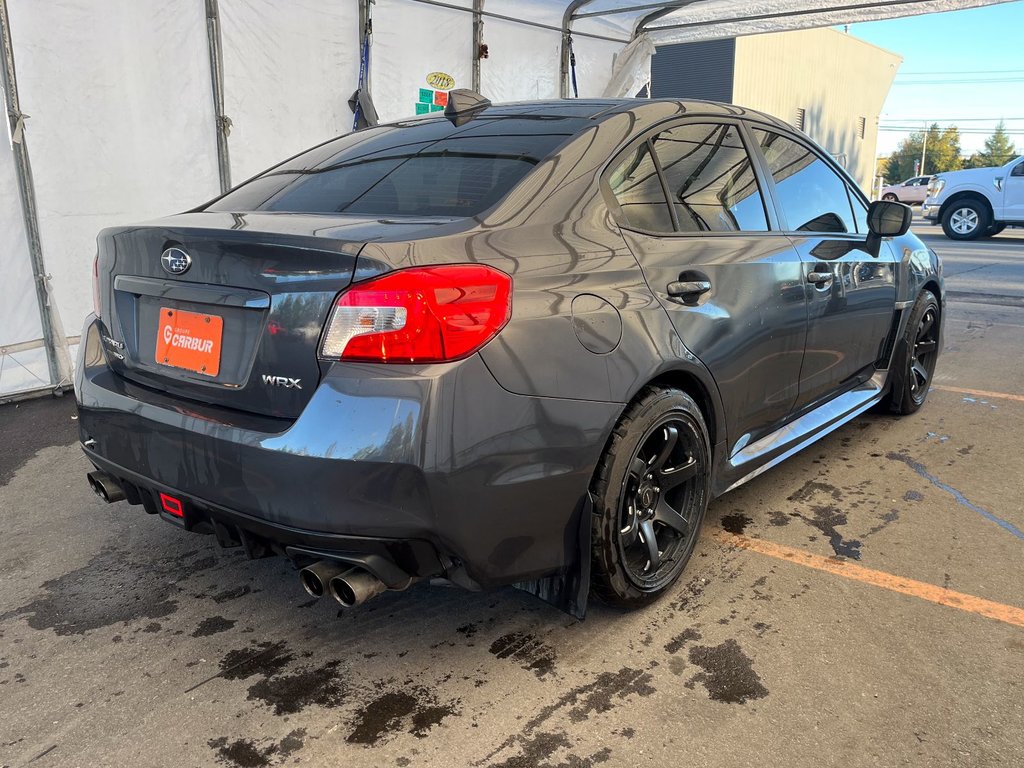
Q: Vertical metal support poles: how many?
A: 5